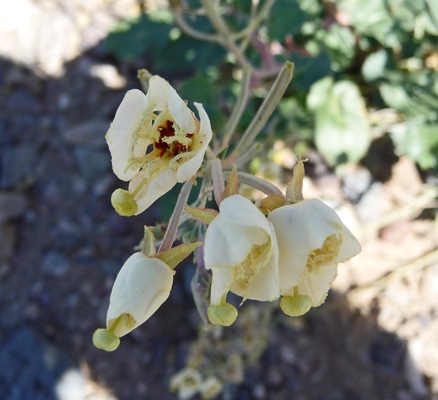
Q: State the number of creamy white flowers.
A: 4